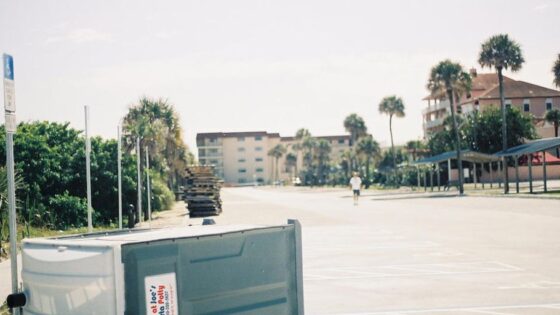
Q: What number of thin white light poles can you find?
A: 4